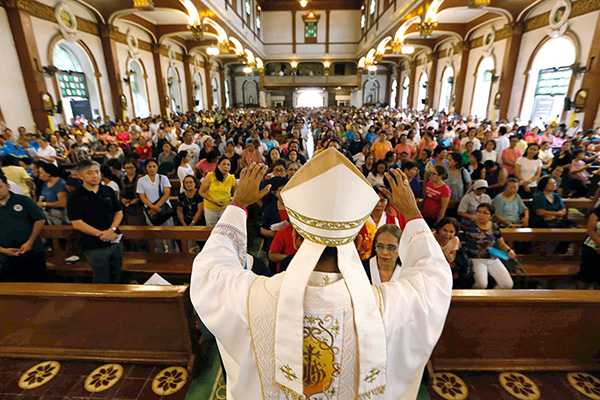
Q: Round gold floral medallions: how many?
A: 6